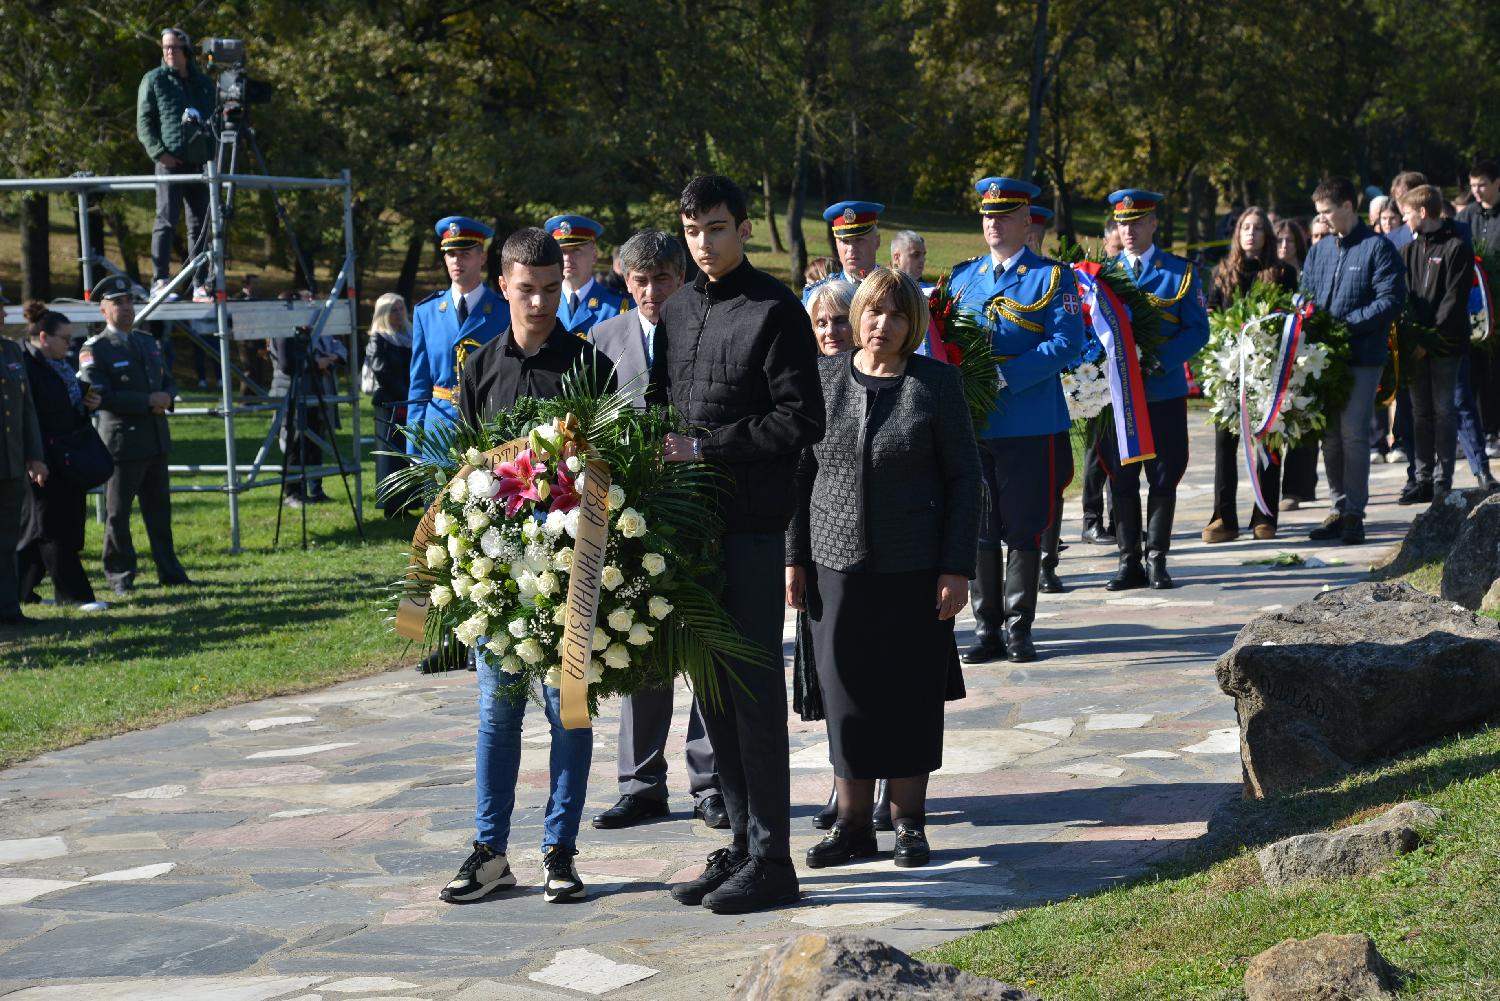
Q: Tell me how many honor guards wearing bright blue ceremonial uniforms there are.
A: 6